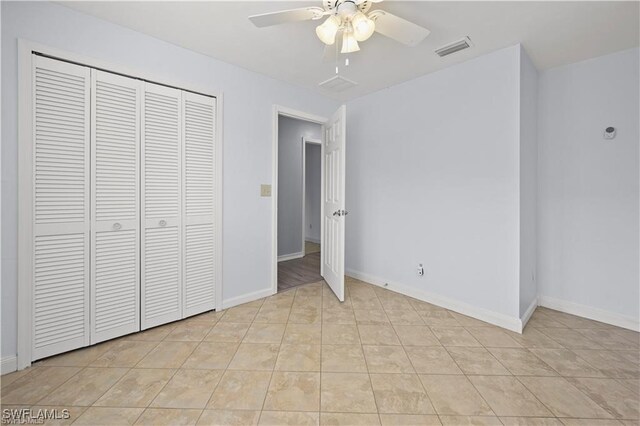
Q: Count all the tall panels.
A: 4